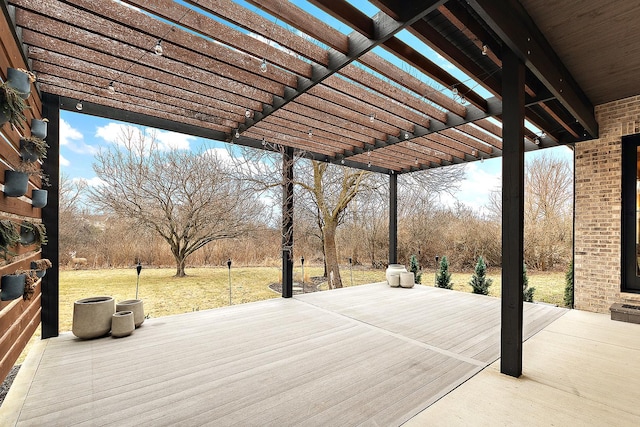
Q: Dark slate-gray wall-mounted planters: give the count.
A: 10